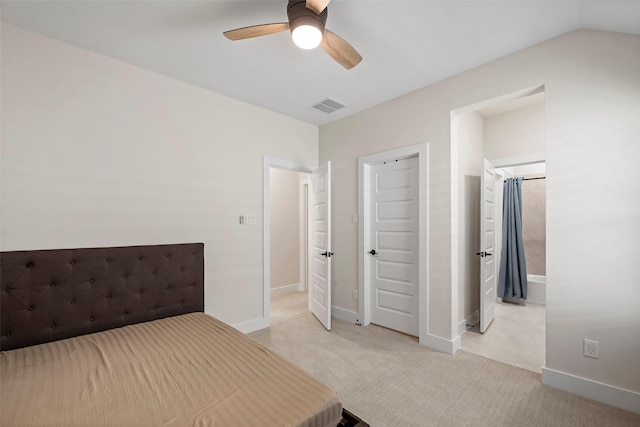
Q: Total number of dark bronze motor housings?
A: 1